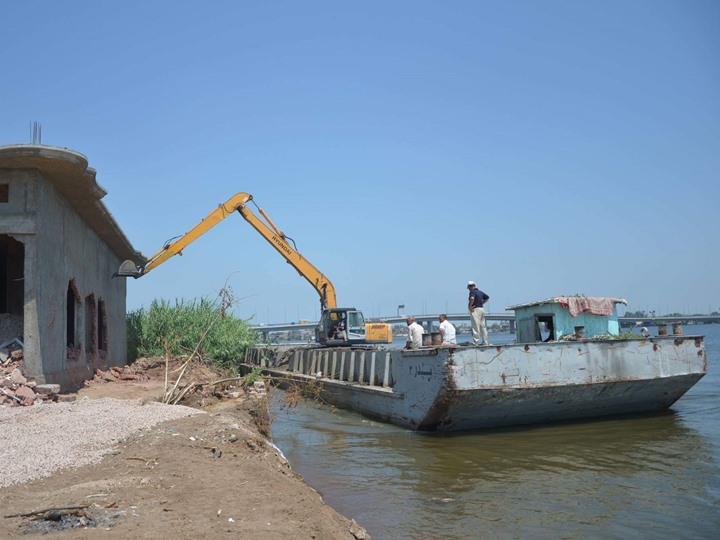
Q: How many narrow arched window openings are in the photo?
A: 3